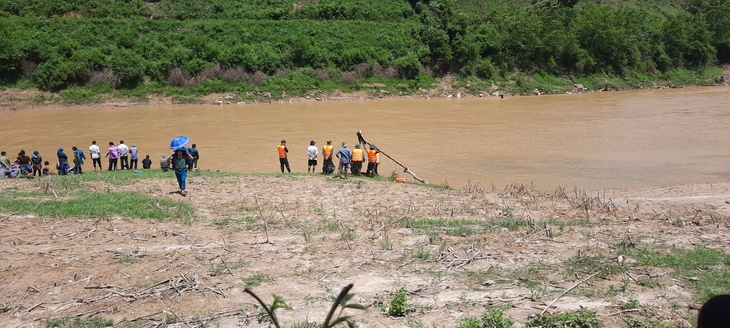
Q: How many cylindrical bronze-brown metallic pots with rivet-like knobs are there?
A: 0